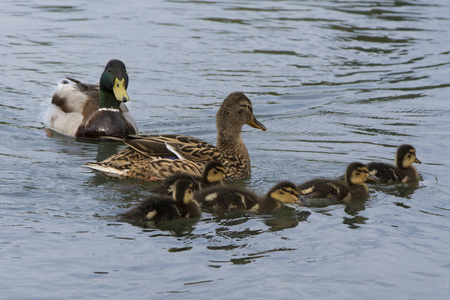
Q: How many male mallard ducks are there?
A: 1